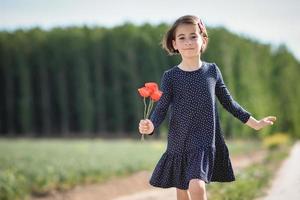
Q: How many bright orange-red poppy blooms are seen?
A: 3